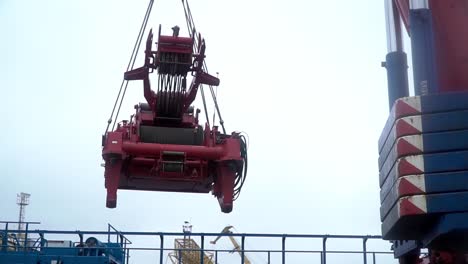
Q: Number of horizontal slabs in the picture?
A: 6